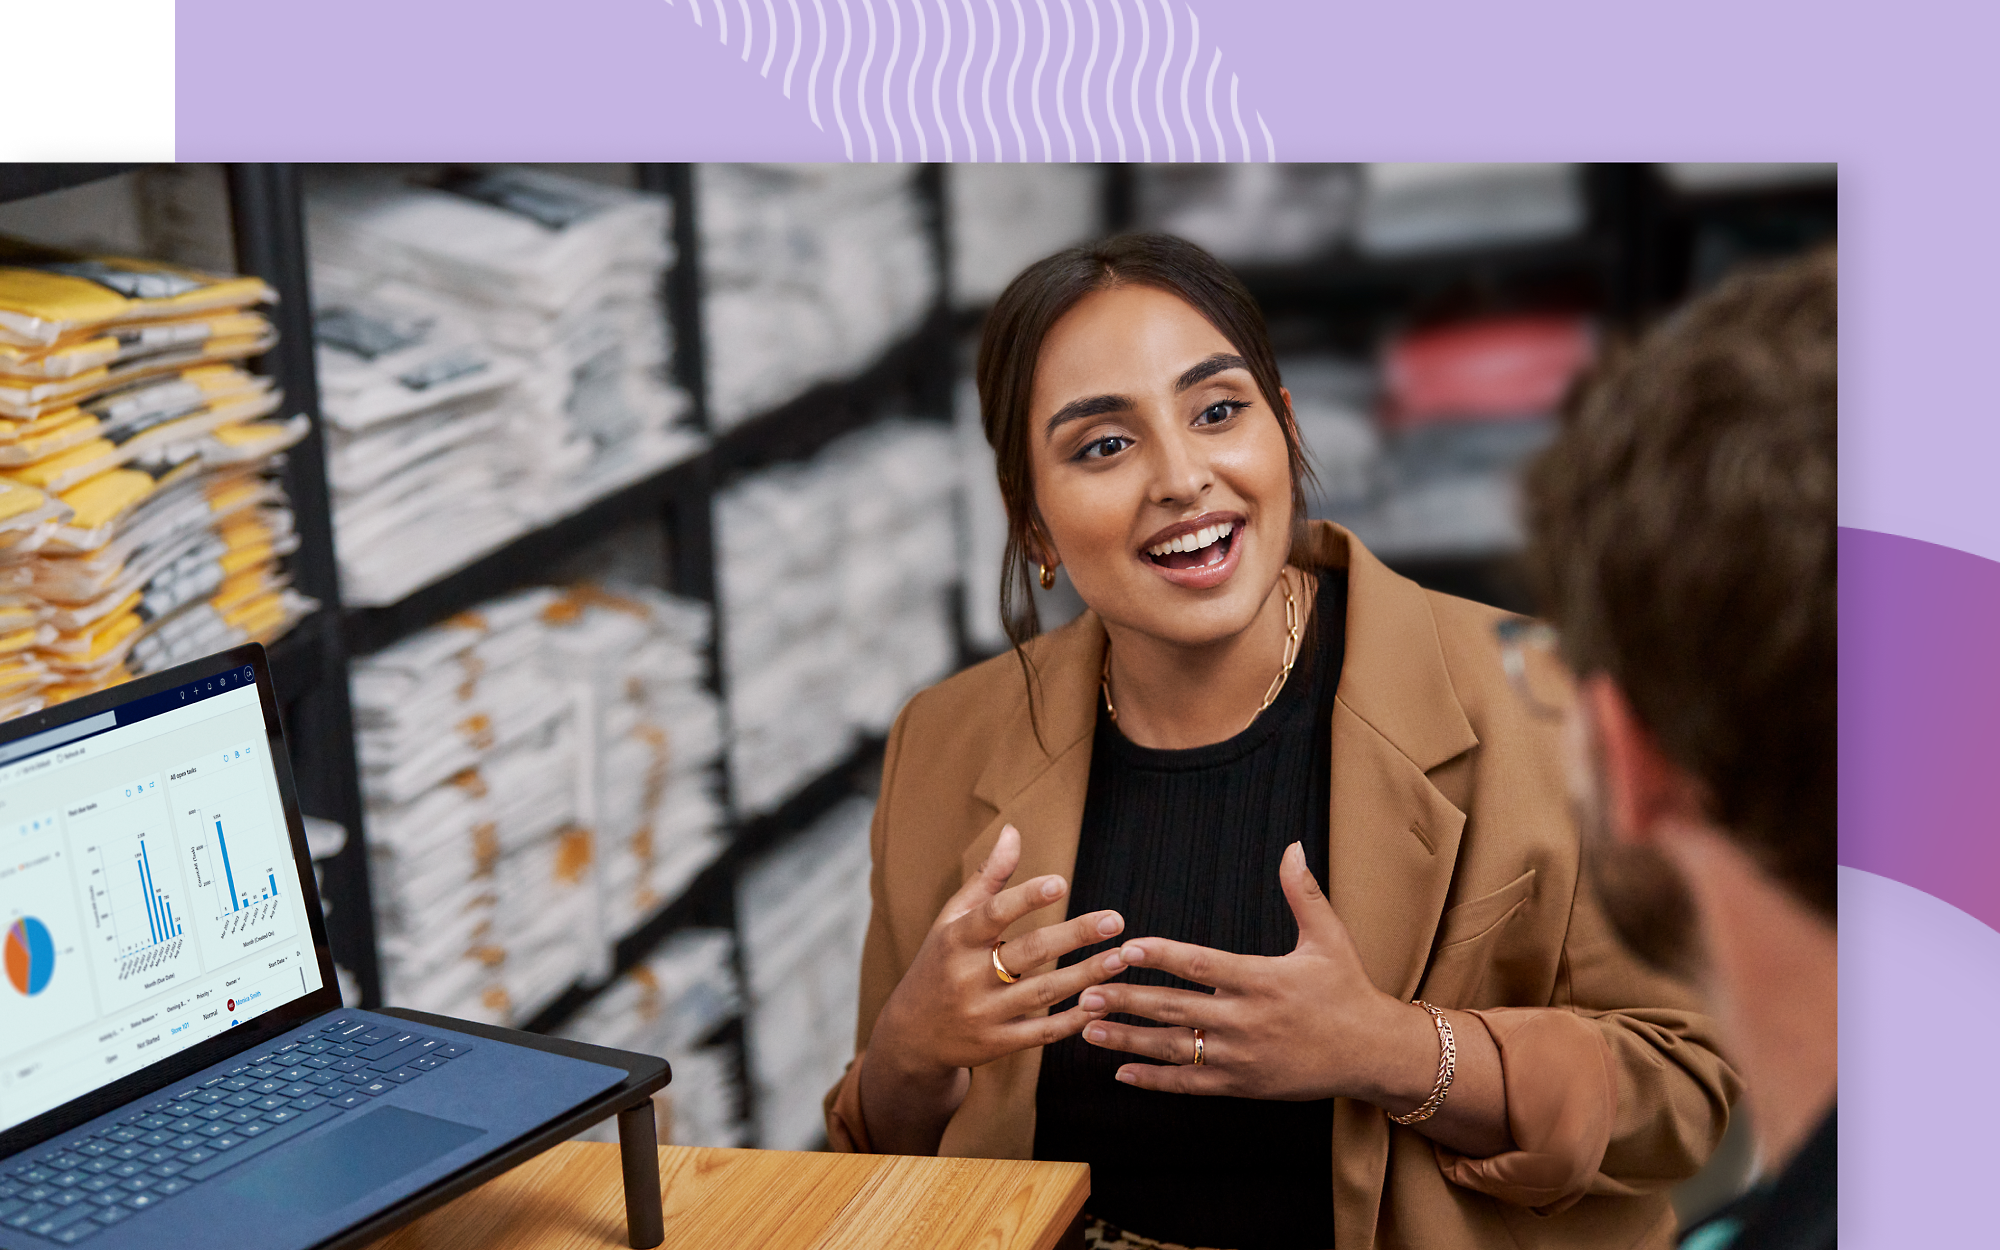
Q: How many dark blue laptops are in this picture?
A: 1